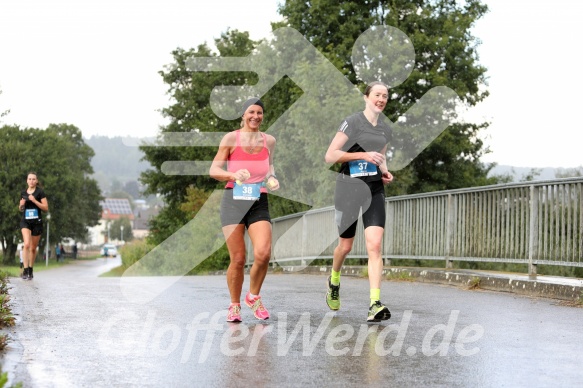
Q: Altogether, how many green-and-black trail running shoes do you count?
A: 2